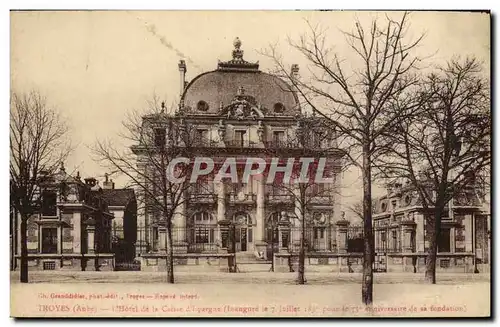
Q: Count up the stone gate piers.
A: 6